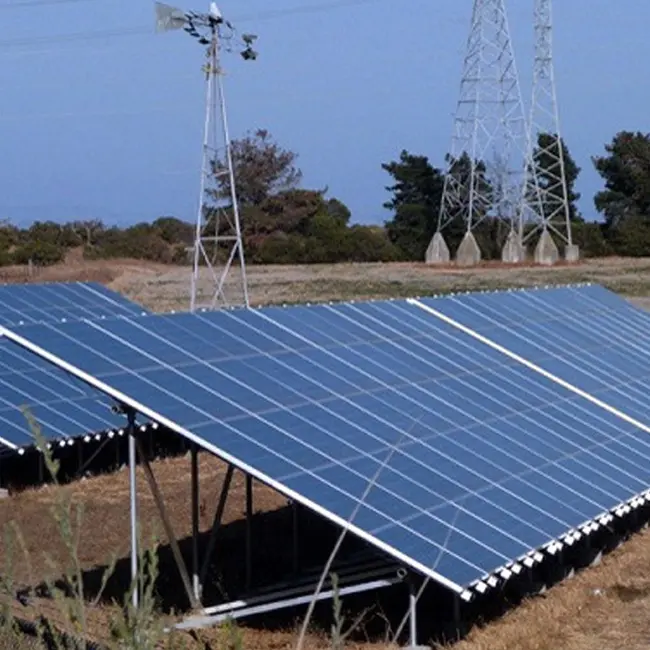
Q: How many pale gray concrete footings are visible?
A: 5